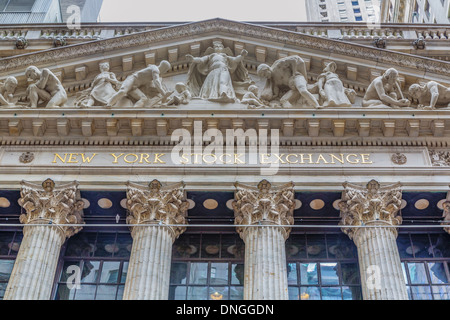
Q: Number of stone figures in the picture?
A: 11